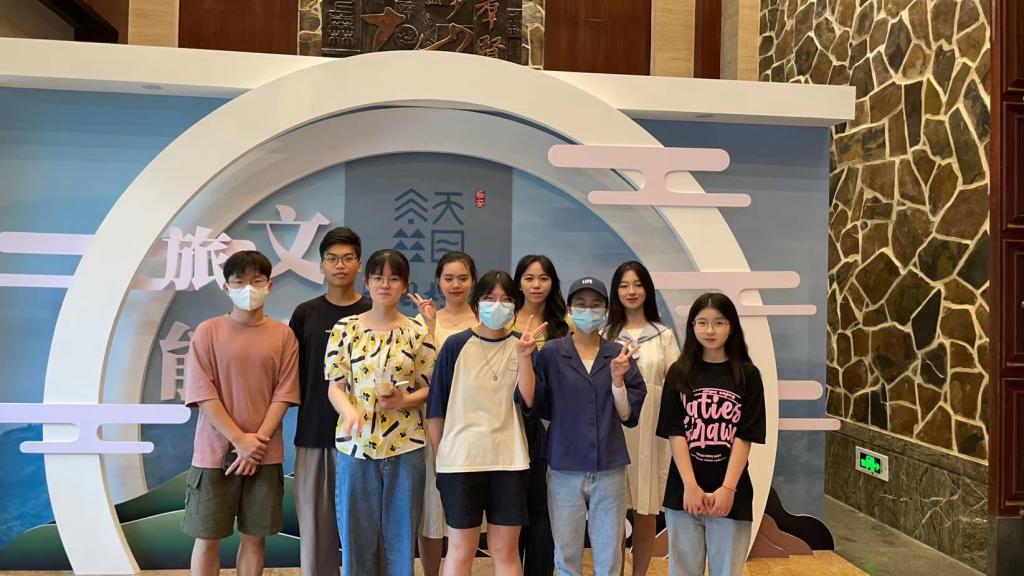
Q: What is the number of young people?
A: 9